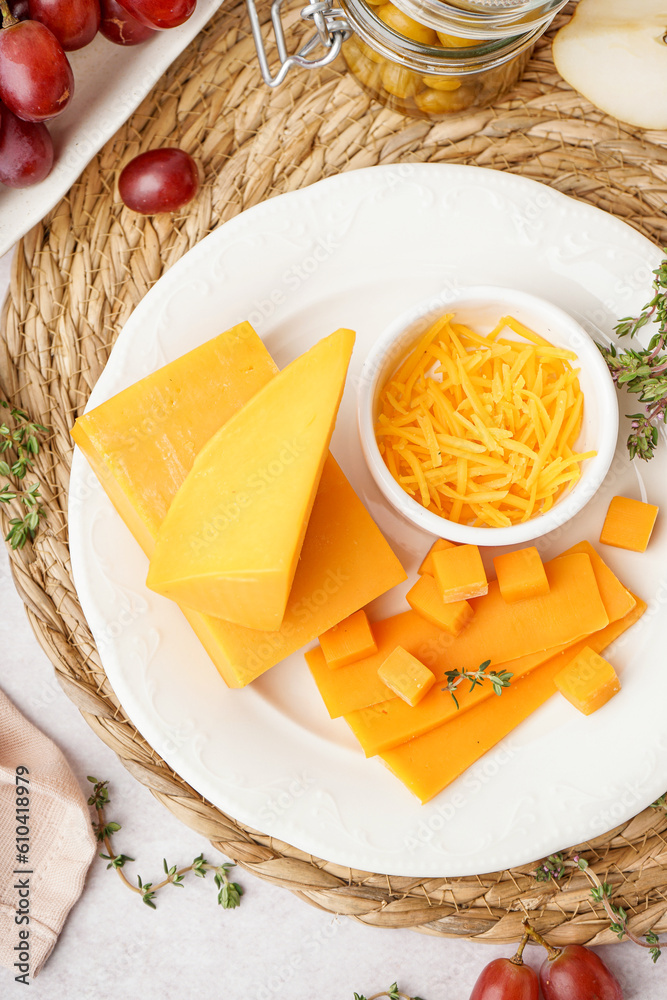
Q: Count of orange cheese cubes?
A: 8